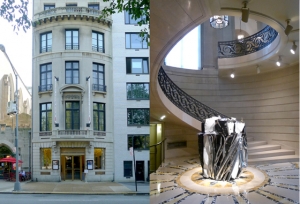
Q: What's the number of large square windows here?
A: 6